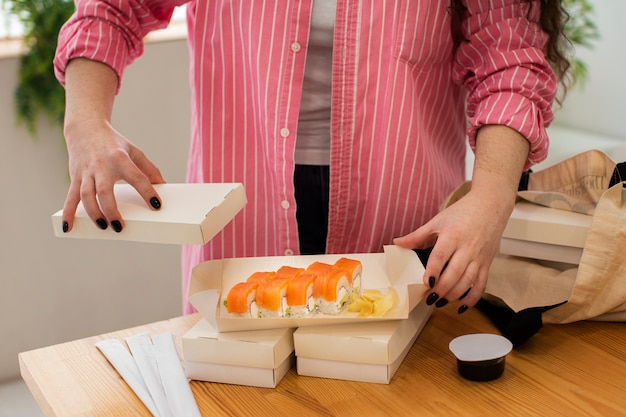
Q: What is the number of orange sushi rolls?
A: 8